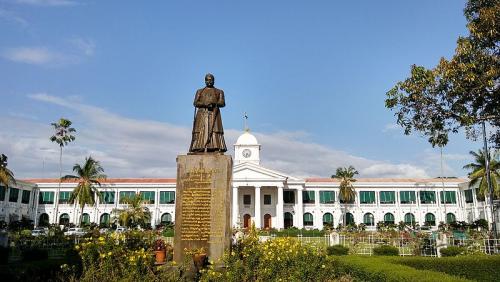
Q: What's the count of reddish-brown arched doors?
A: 2